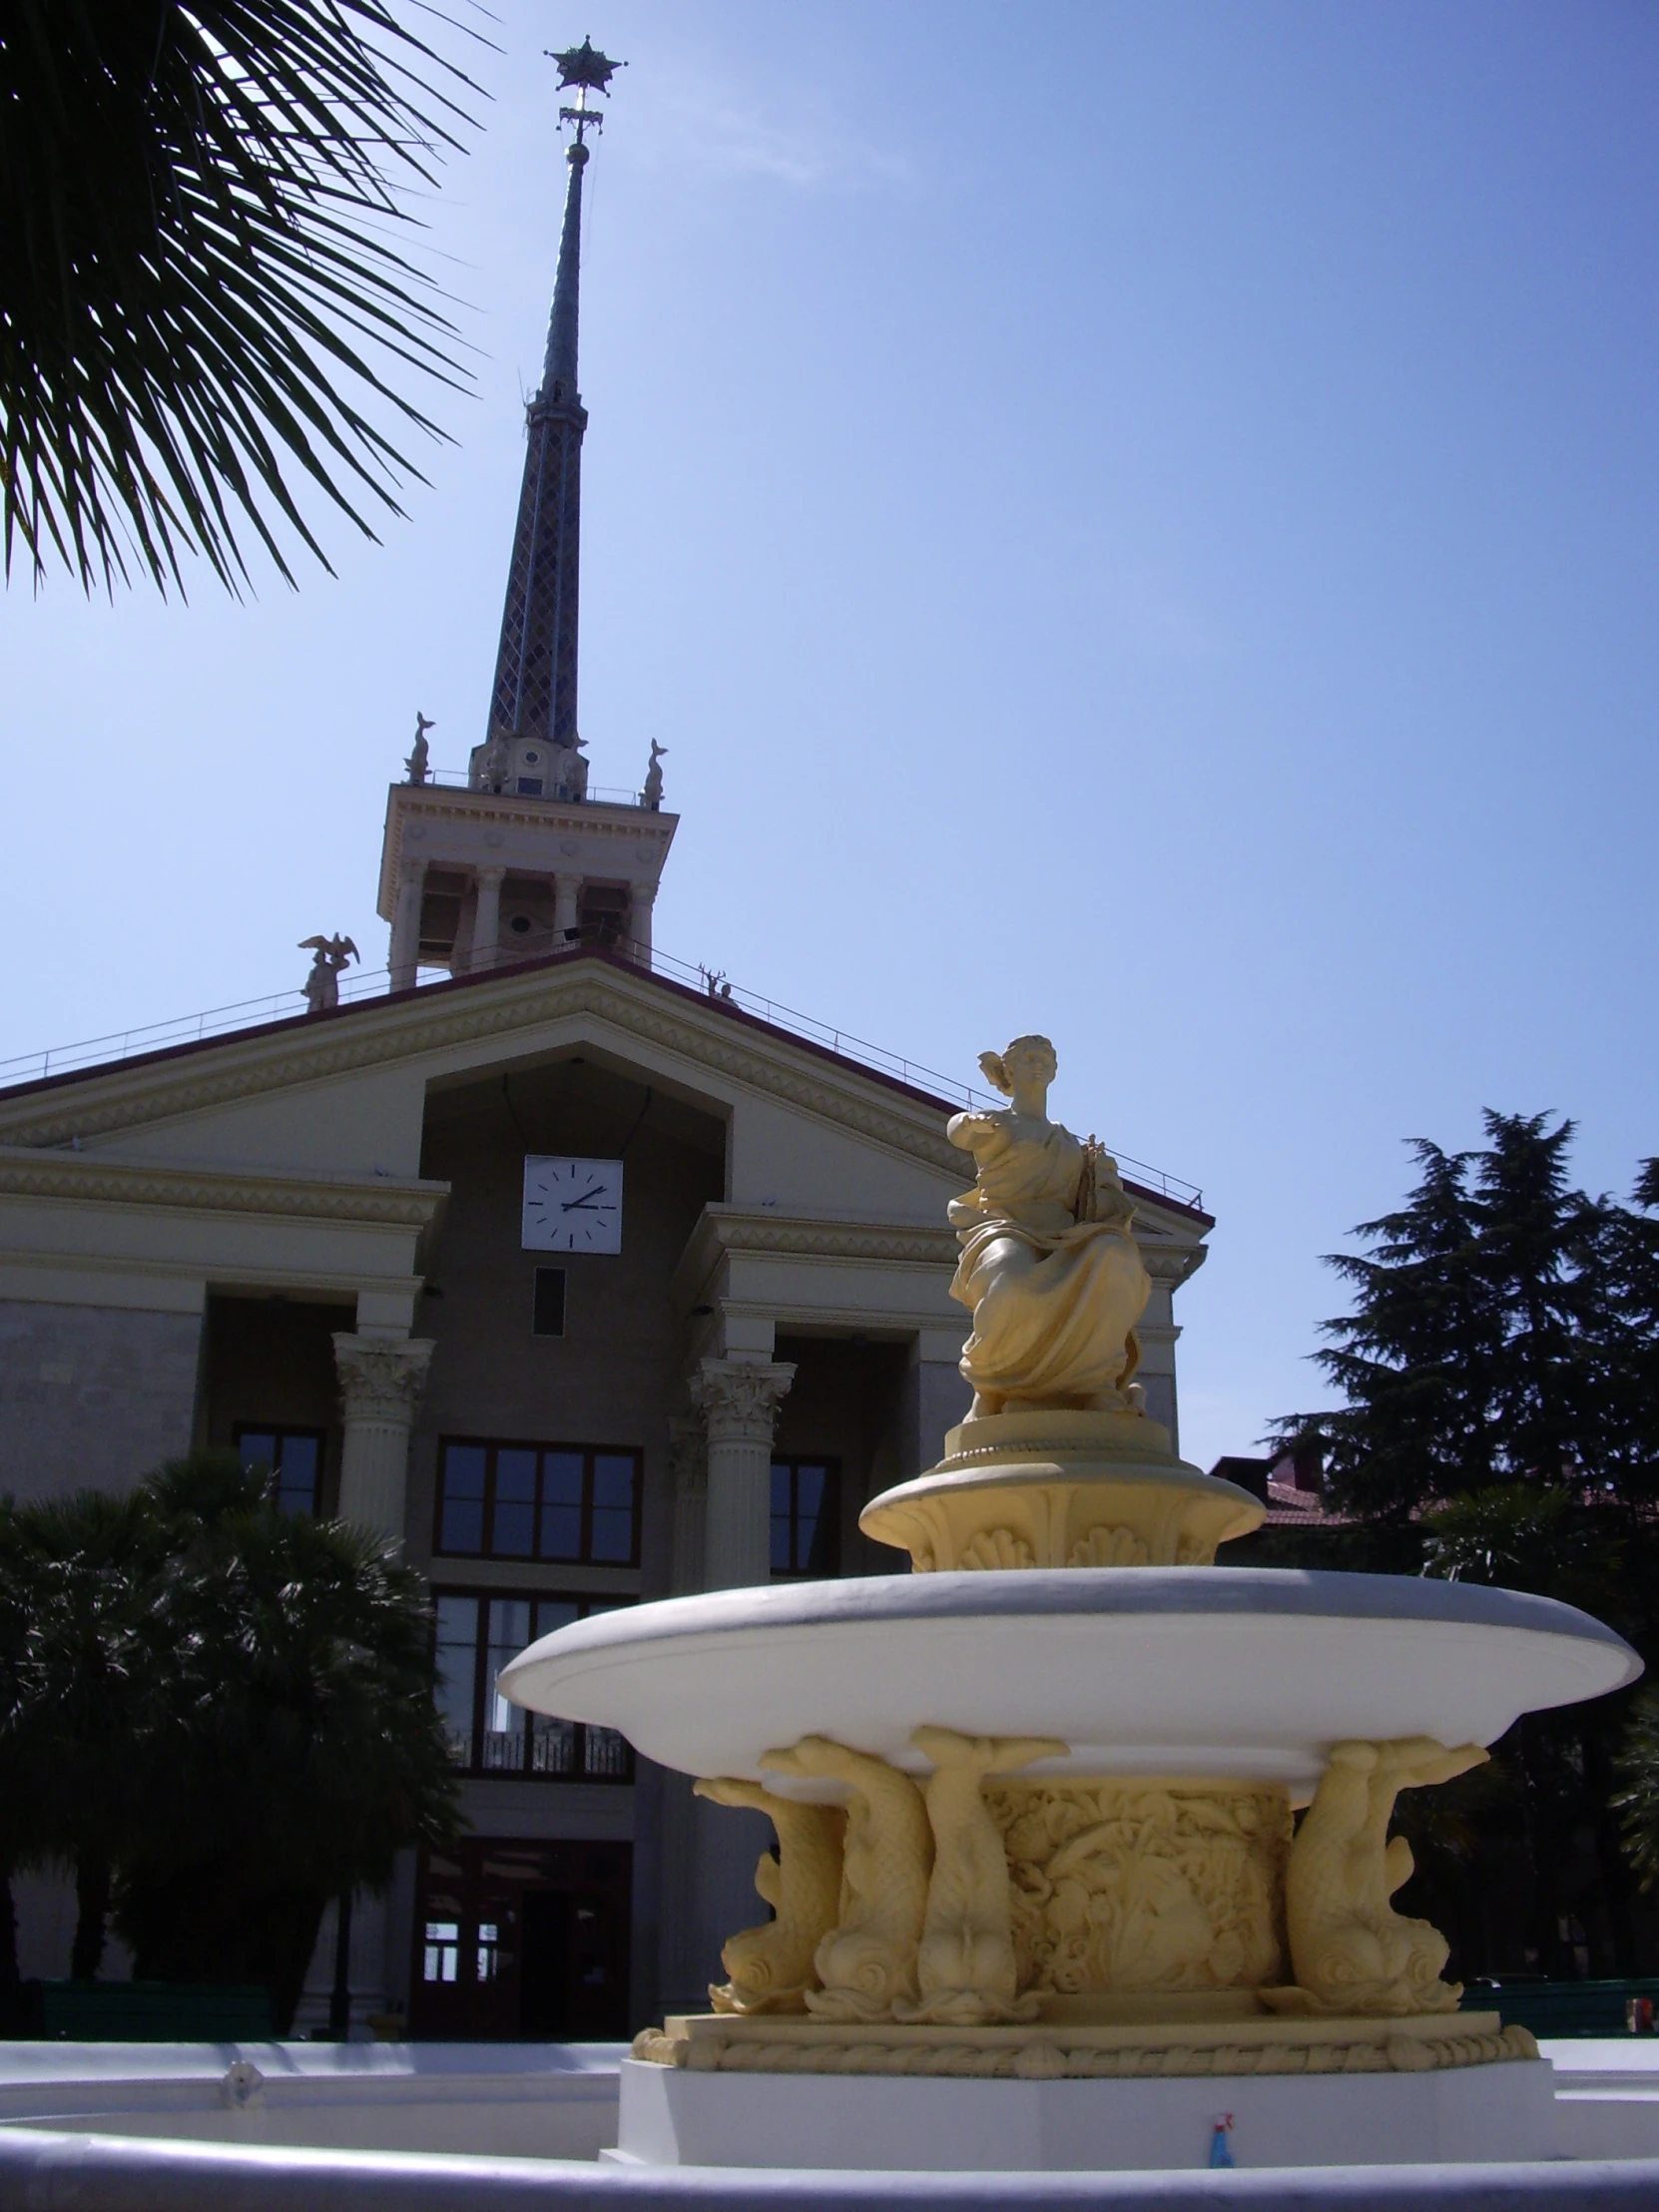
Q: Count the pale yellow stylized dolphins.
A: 5